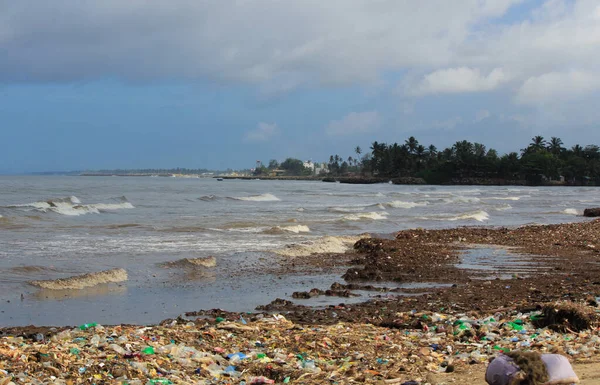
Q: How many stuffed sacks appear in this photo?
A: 1